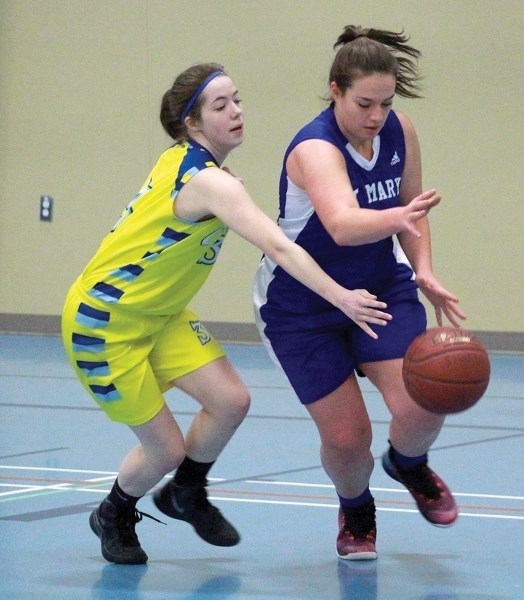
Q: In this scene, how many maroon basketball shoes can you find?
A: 2